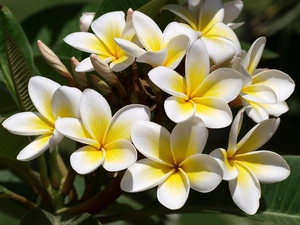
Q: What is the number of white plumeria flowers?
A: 9